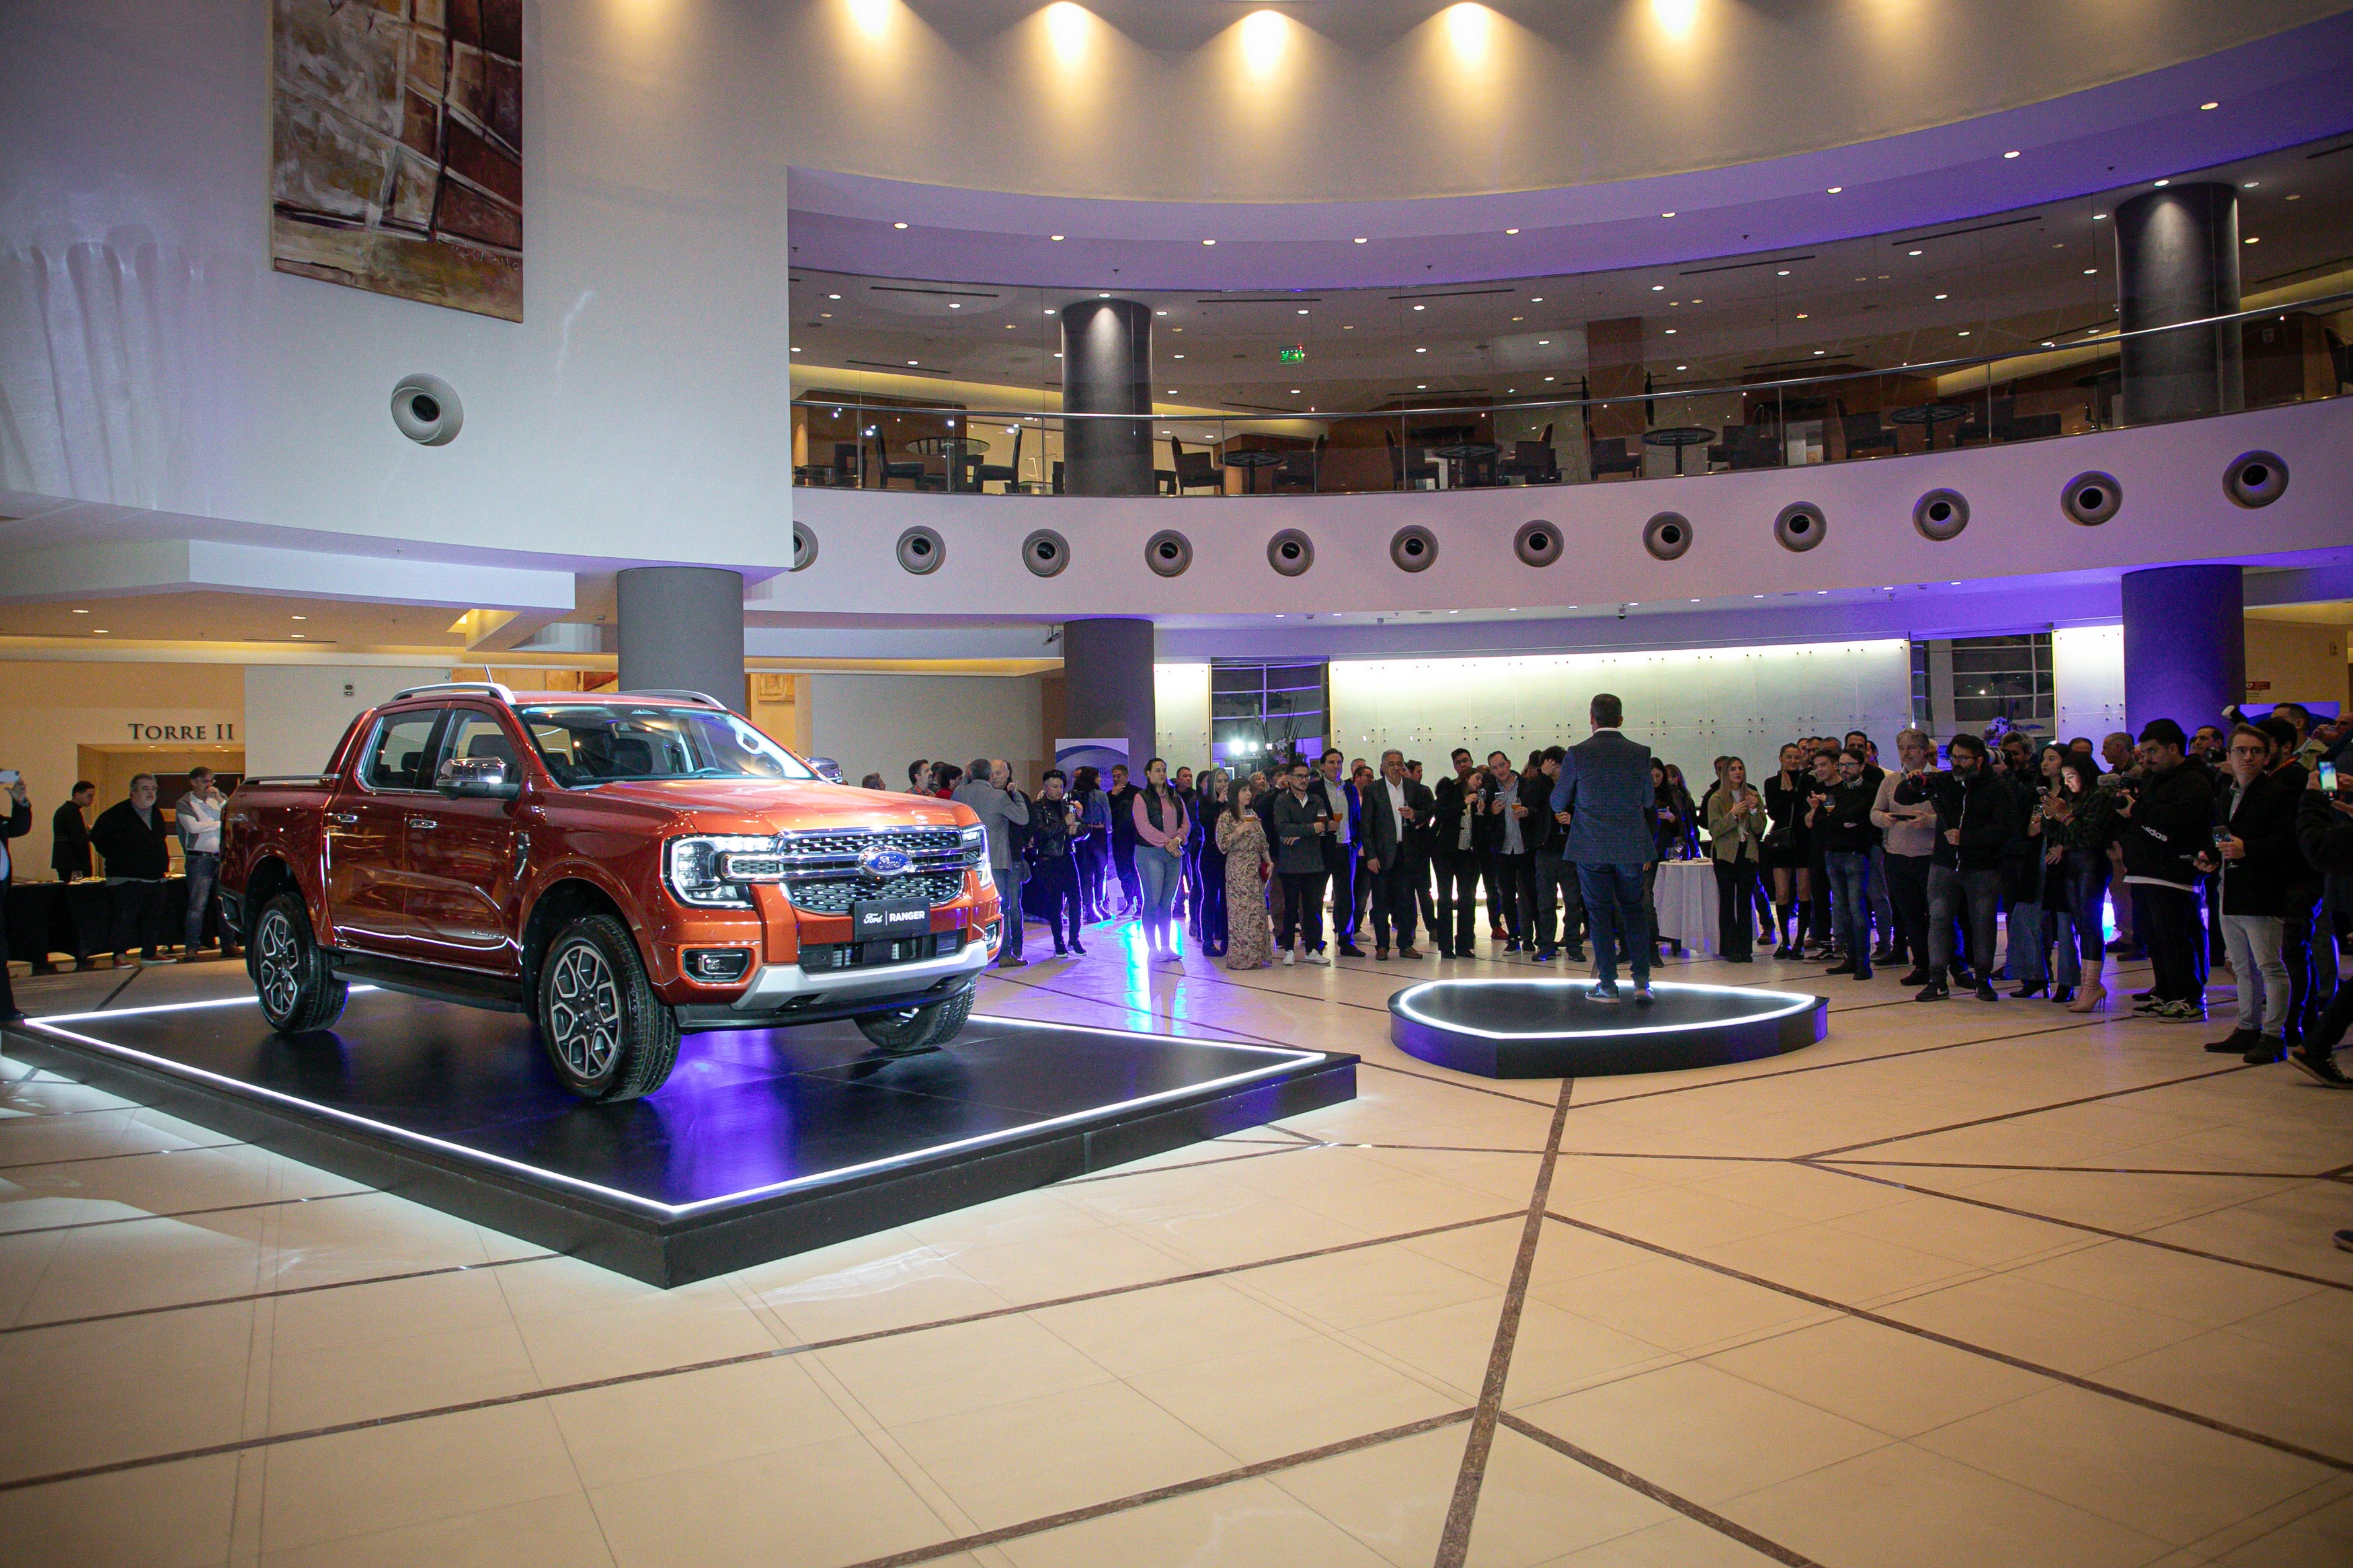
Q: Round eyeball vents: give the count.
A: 13